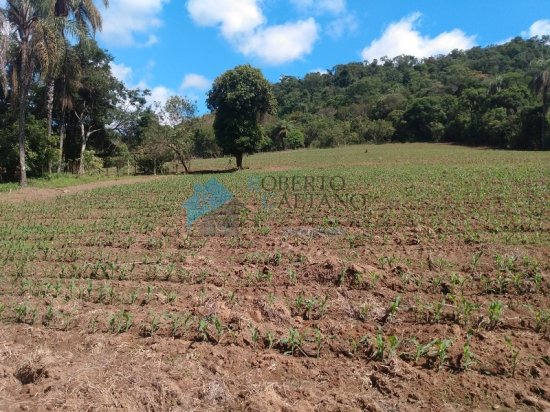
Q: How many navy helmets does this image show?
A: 0